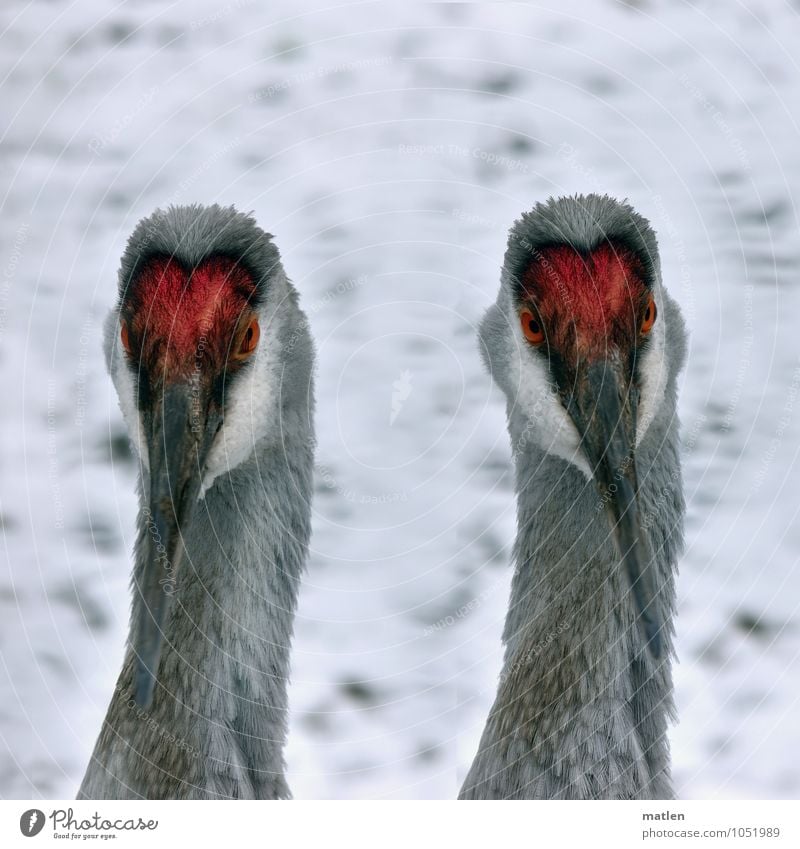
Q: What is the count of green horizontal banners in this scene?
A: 0